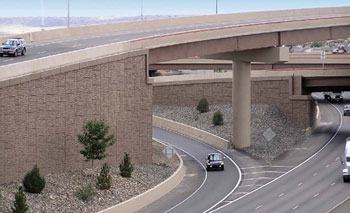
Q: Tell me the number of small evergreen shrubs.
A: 6